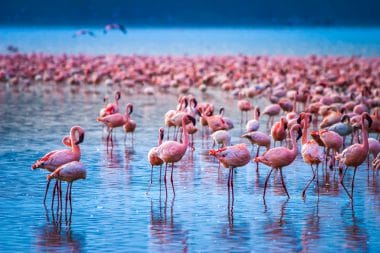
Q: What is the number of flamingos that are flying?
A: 2